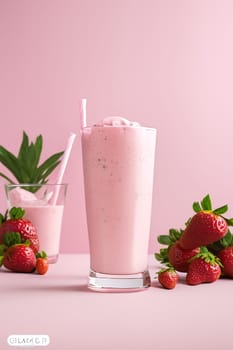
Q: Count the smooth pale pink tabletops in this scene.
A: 1